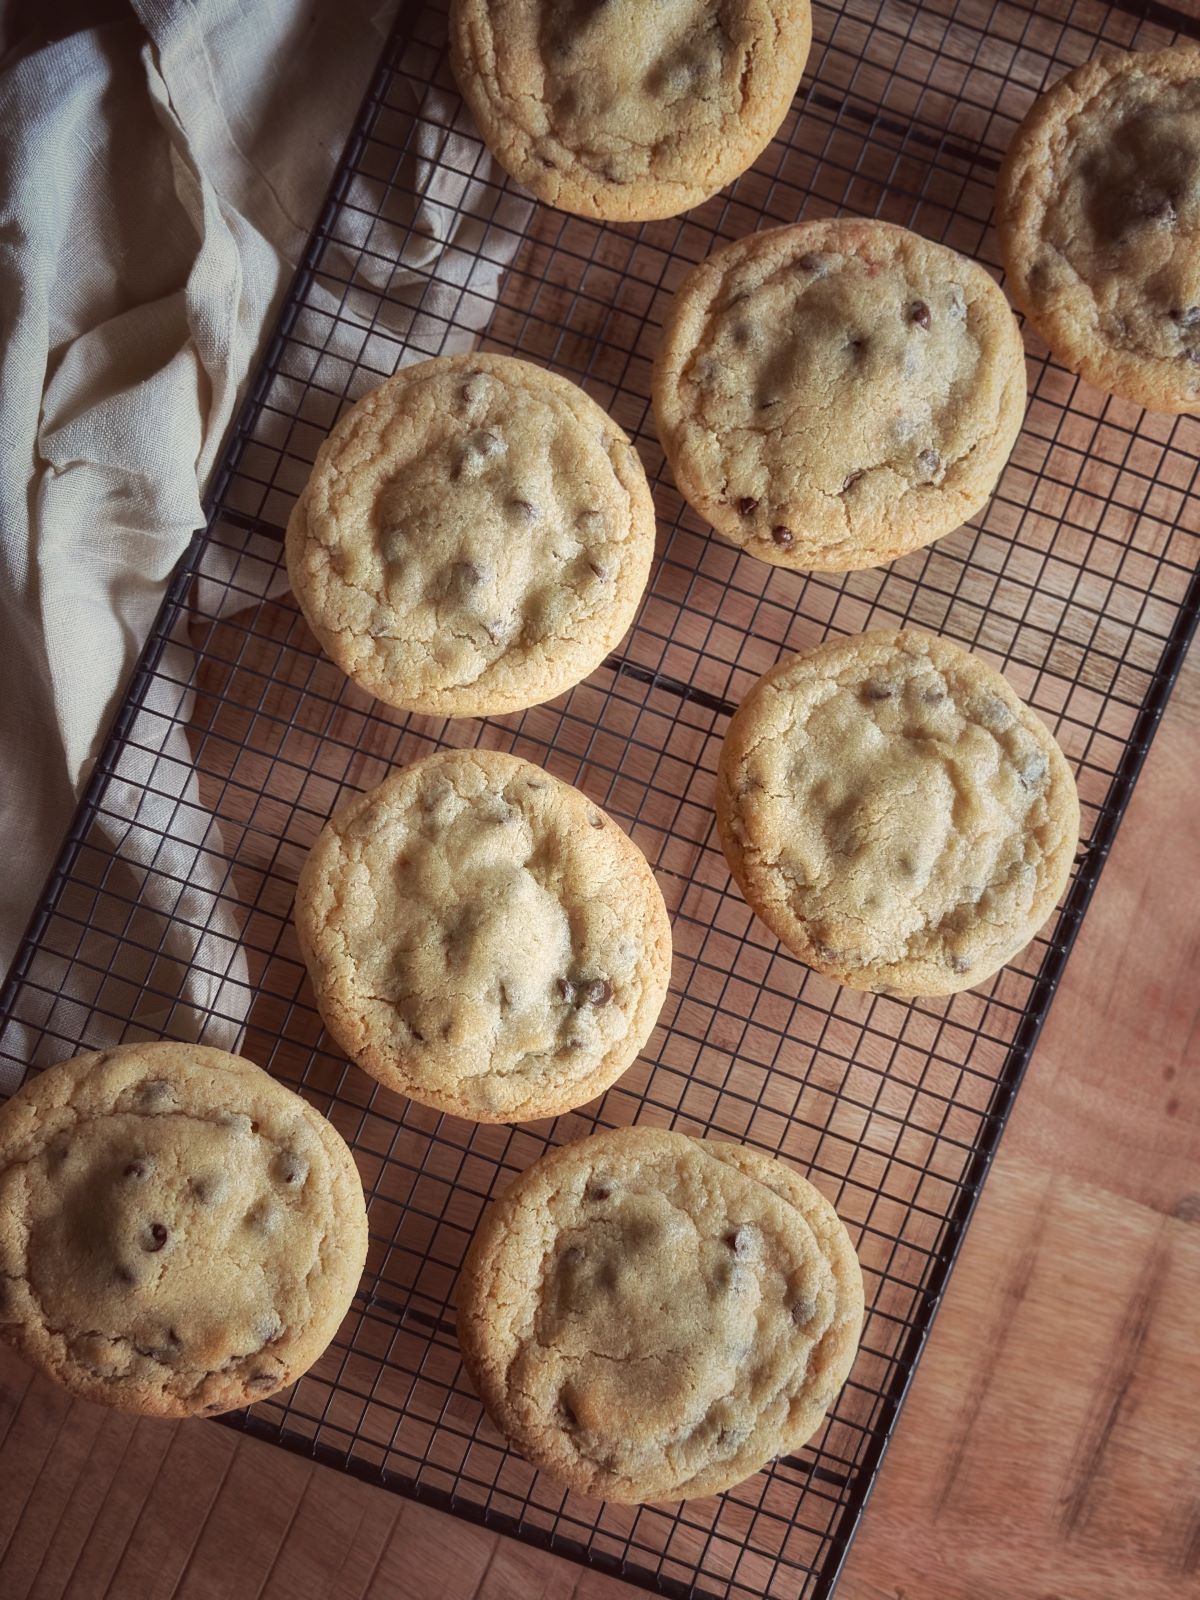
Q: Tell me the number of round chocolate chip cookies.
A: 8